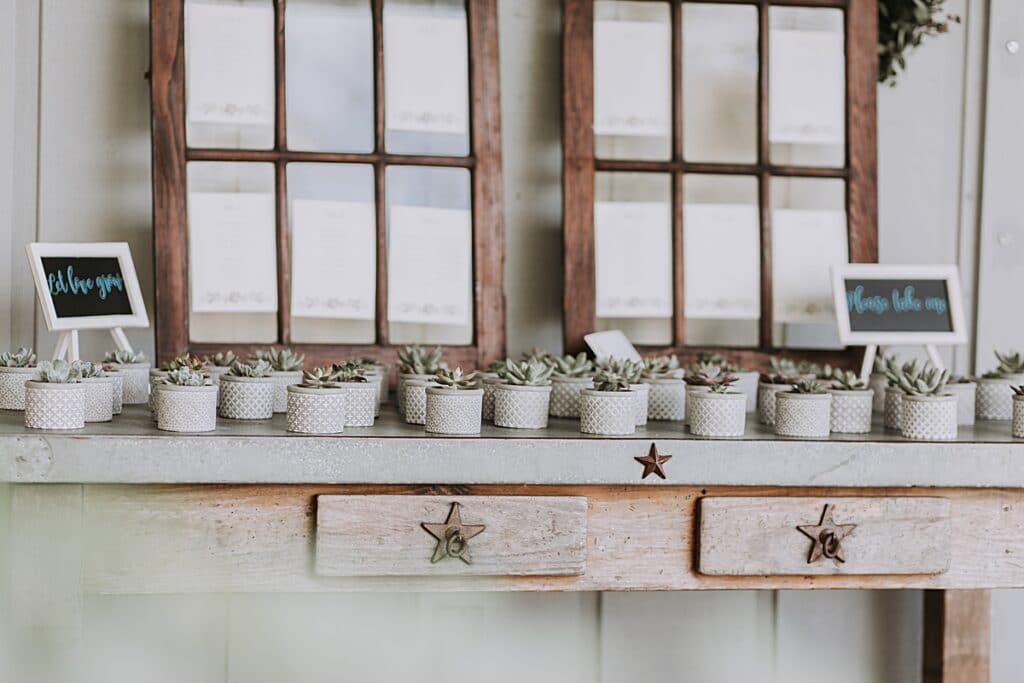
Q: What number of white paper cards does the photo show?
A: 10